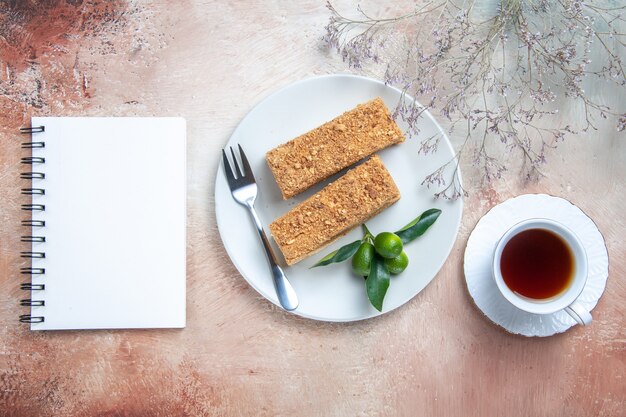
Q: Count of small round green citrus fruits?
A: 3